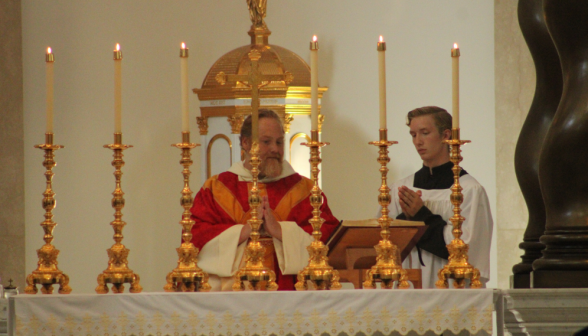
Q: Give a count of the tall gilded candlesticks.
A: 6